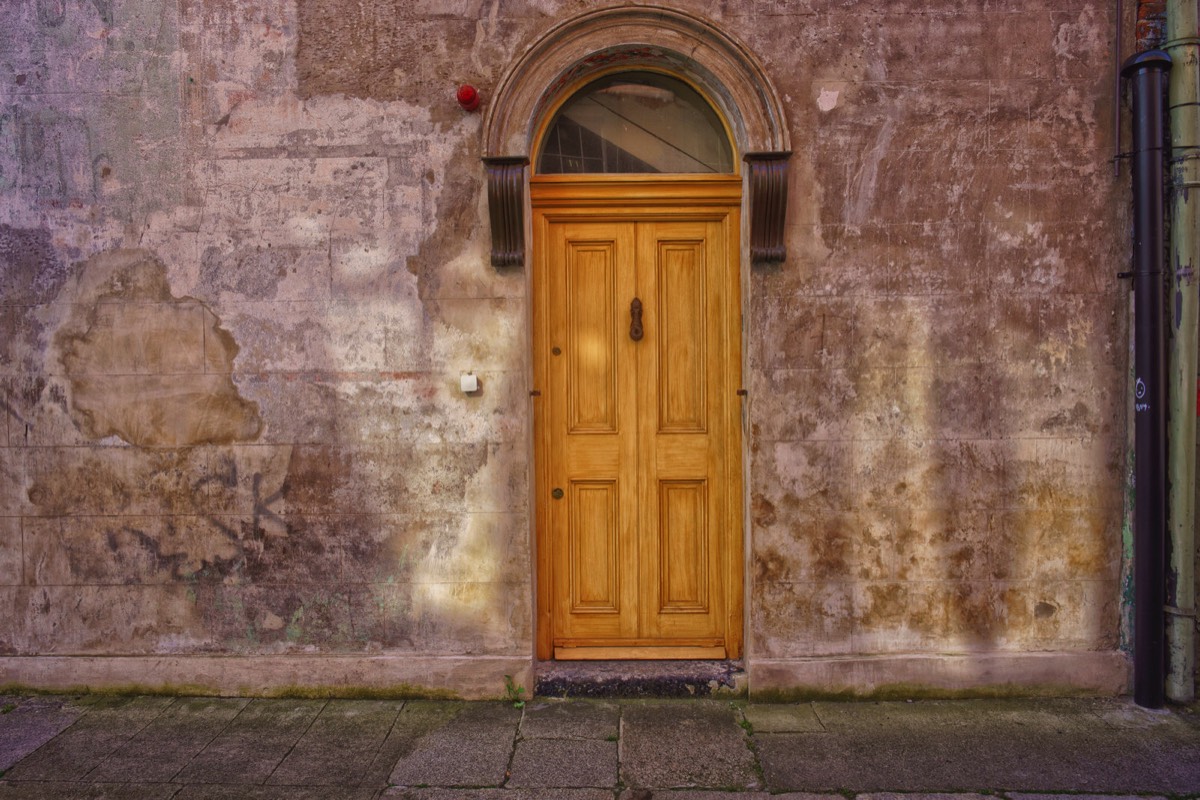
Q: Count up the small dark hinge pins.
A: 2